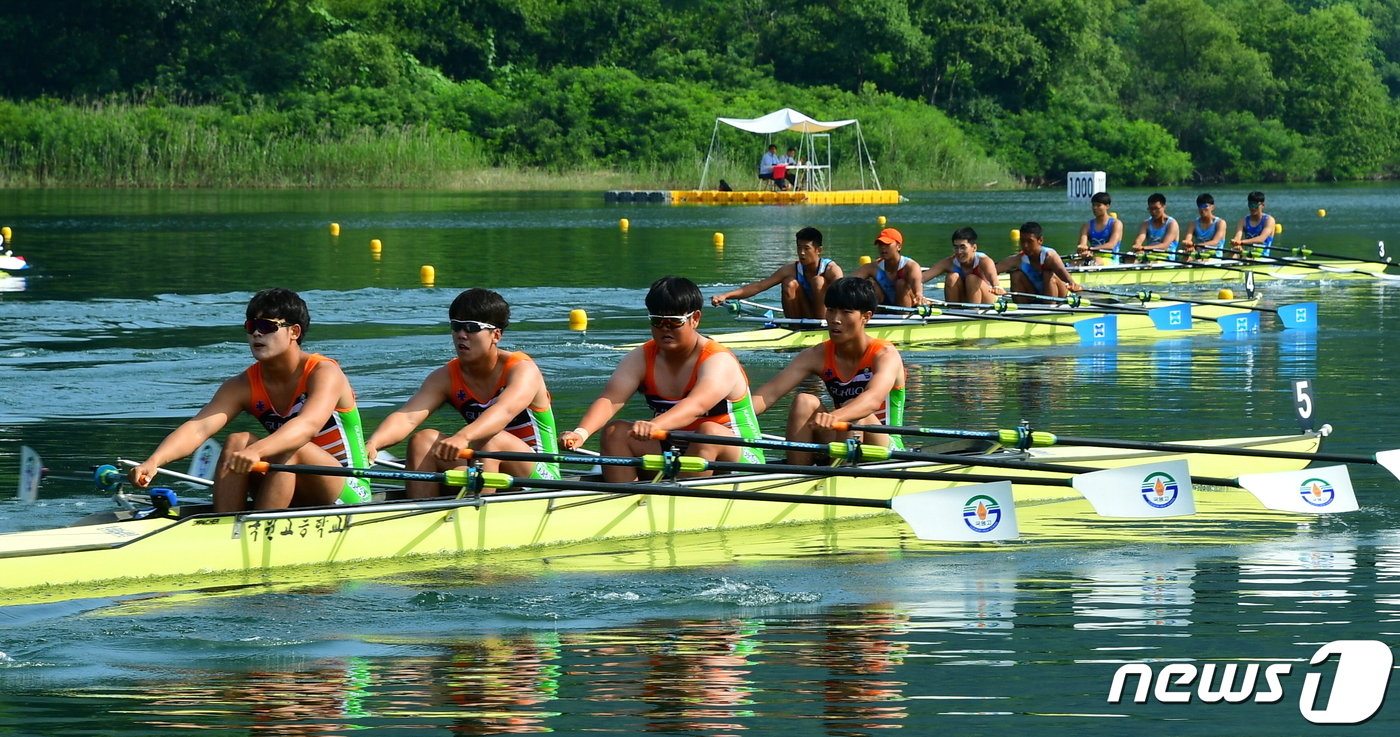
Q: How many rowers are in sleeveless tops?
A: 12